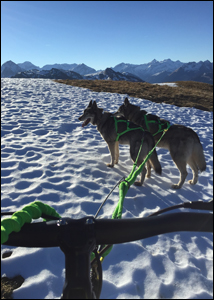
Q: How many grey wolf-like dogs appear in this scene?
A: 2